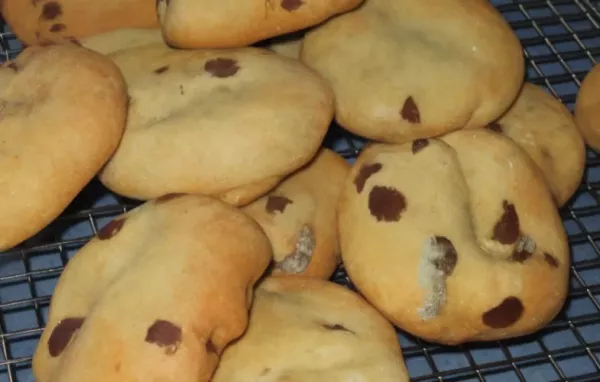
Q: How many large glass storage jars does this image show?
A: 0